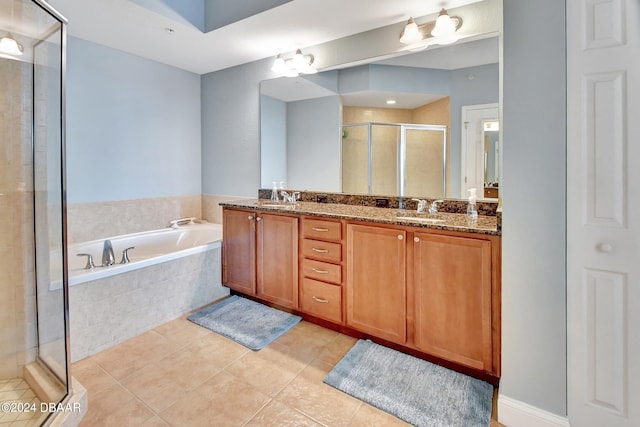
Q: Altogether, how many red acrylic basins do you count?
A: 0